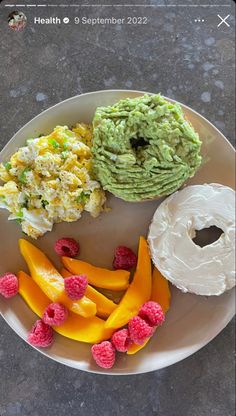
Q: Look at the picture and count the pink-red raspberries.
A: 10